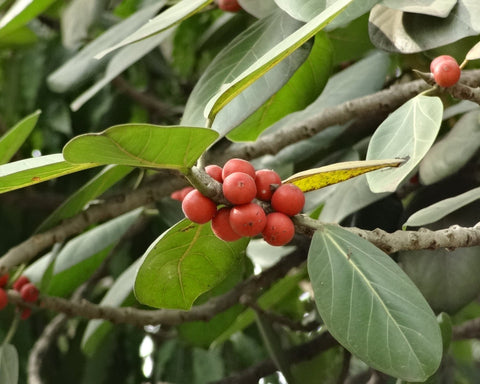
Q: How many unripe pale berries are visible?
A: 0